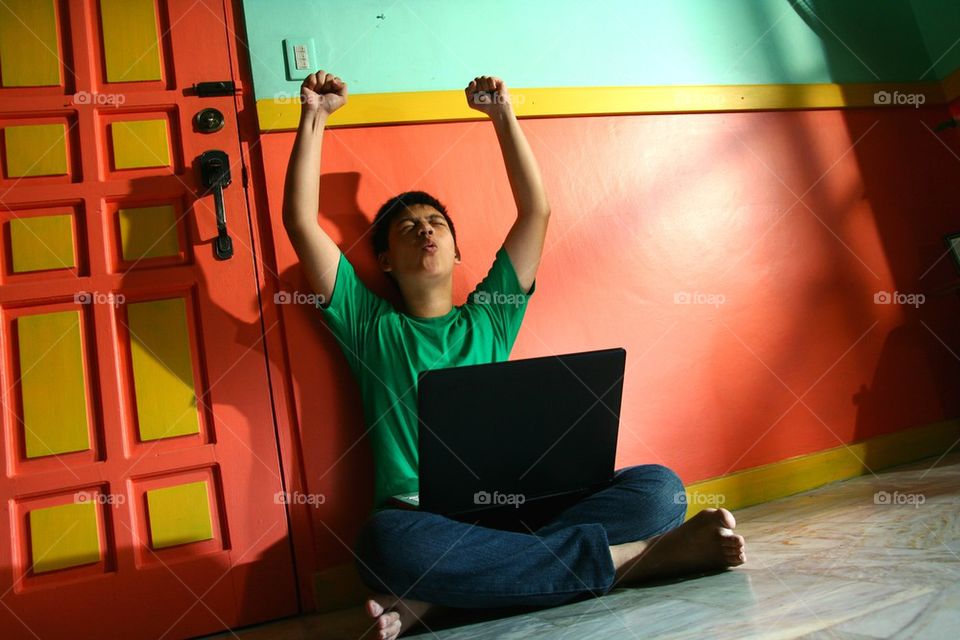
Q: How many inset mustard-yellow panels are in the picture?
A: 10